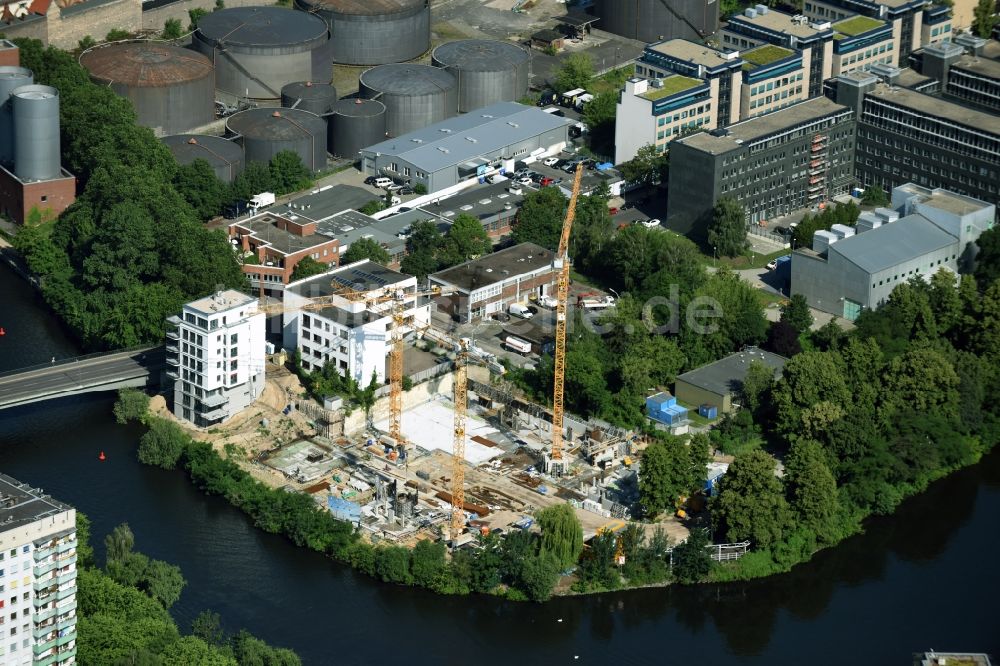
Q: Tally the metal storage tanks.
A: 12